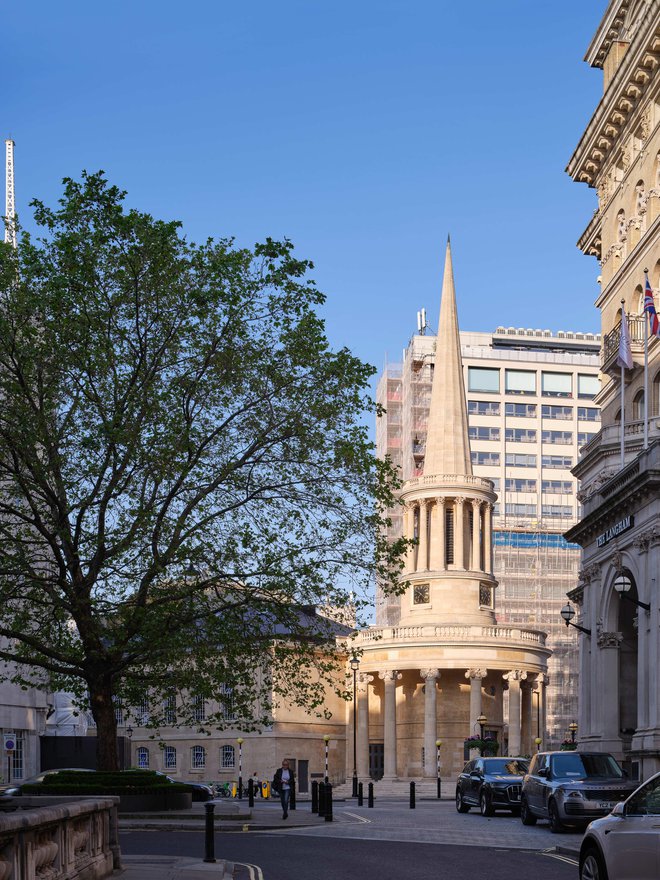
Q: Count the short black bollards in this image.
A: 9